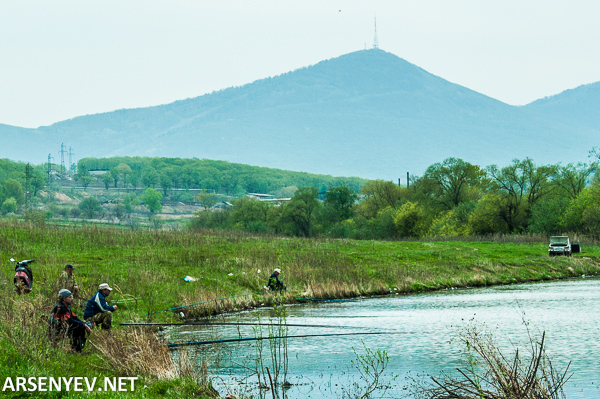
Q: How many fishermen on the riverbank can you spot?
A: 4